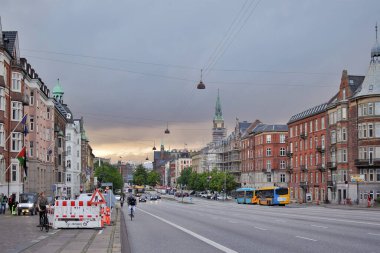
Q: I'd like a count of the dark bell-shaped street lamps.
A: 4